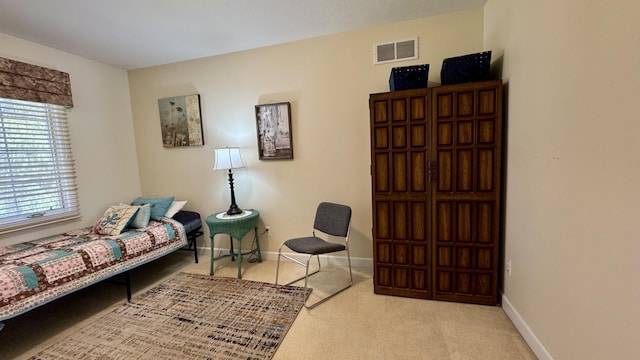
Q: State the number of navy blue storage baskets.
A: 2